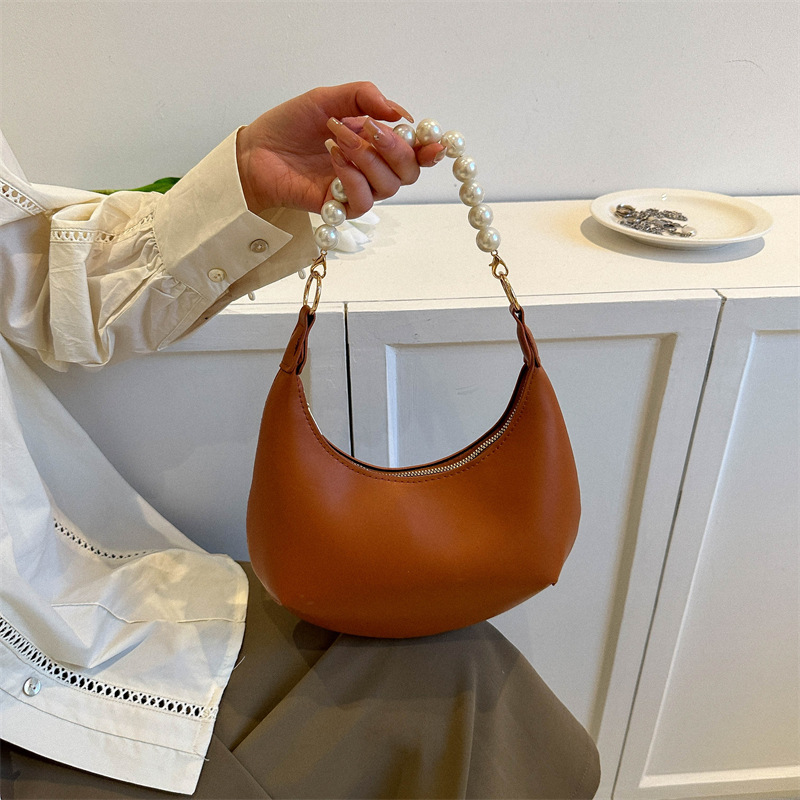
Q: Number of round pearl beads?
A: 10